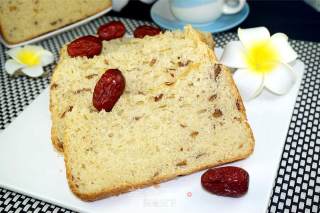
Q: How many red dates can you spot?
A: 5